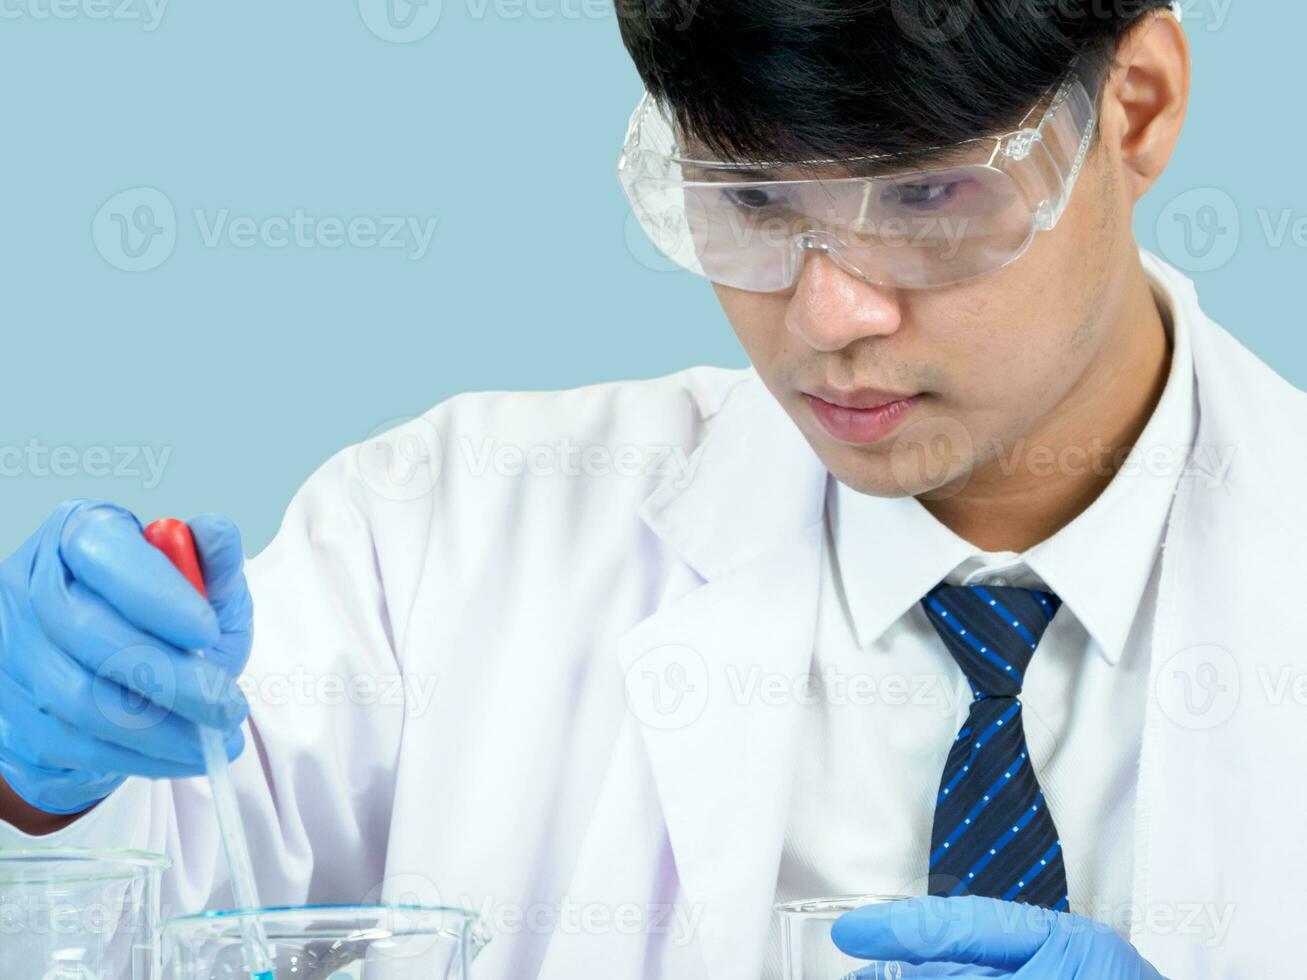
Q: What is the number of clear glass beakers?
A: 3